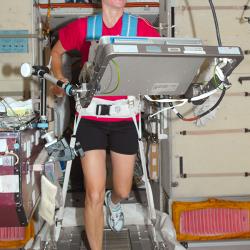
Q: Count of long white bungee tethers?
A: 2